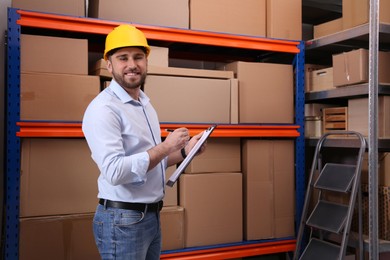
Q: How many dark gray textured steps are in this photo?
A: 3